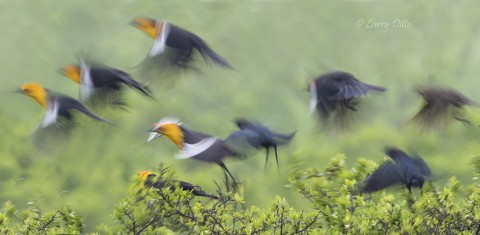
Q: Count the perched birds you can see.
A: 1